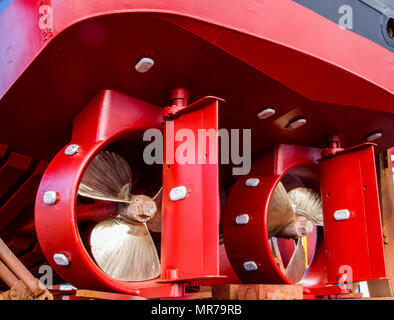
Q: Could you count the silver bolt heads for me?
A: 12